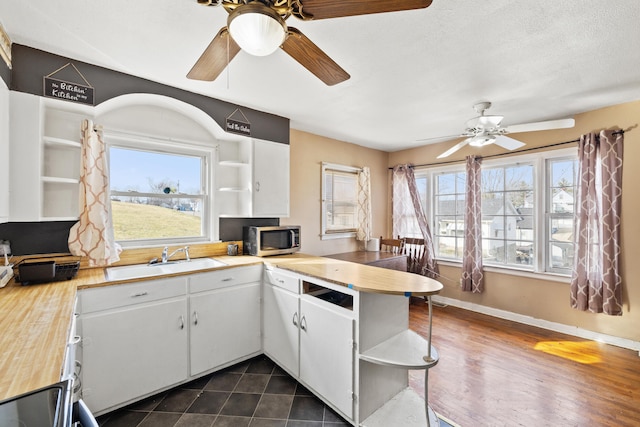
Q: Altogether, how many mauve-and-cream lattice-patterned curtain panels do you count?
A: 3